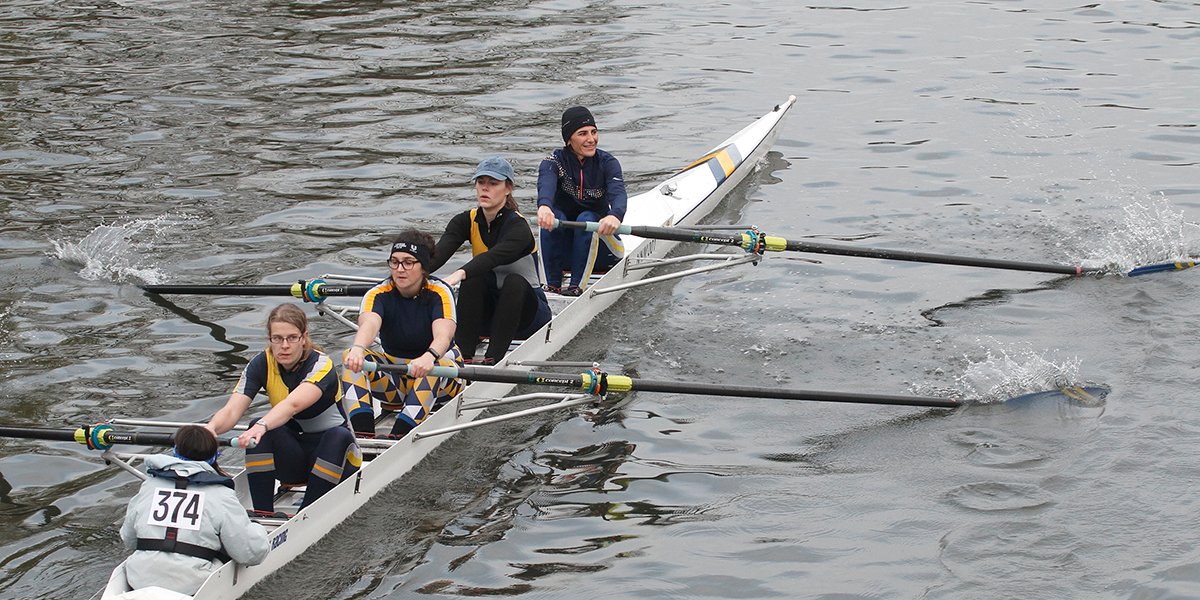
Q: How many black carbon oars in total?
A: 4